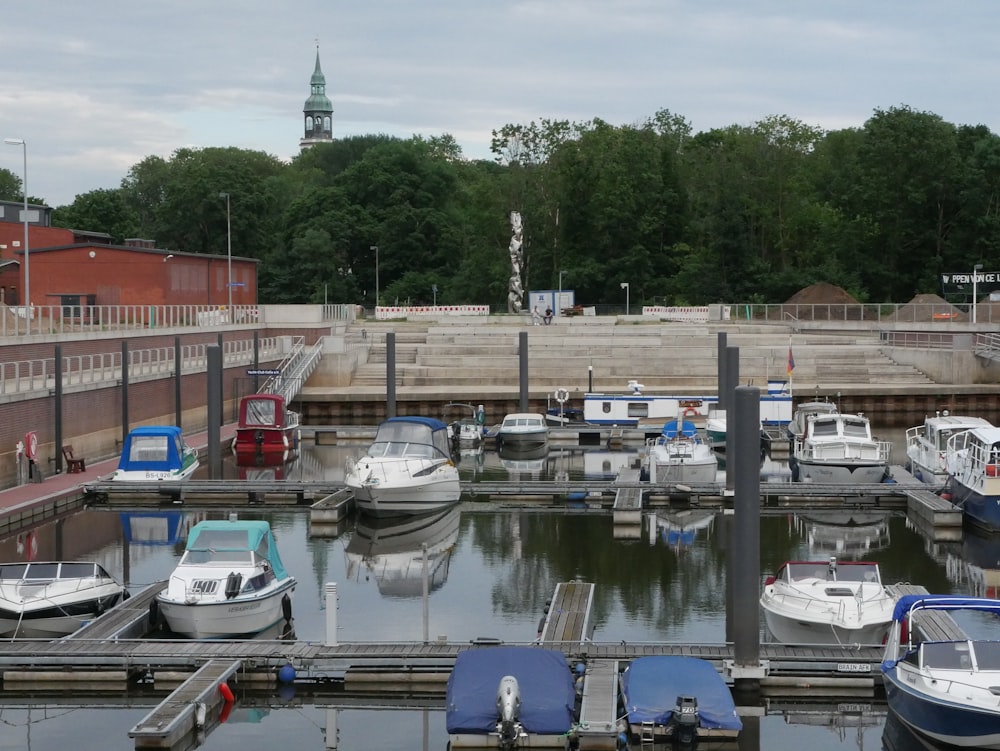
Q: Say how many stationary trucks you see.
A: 0